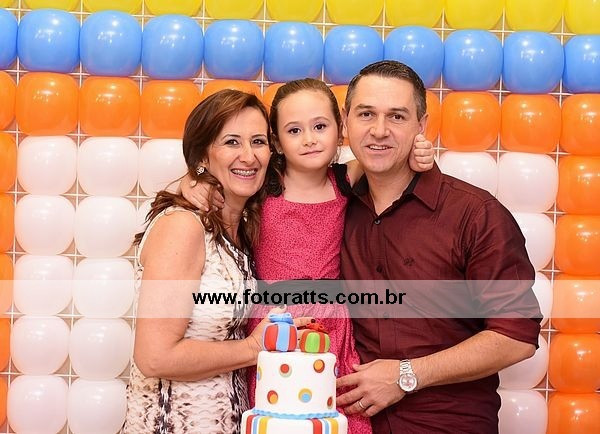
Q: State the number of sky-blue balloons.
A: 11